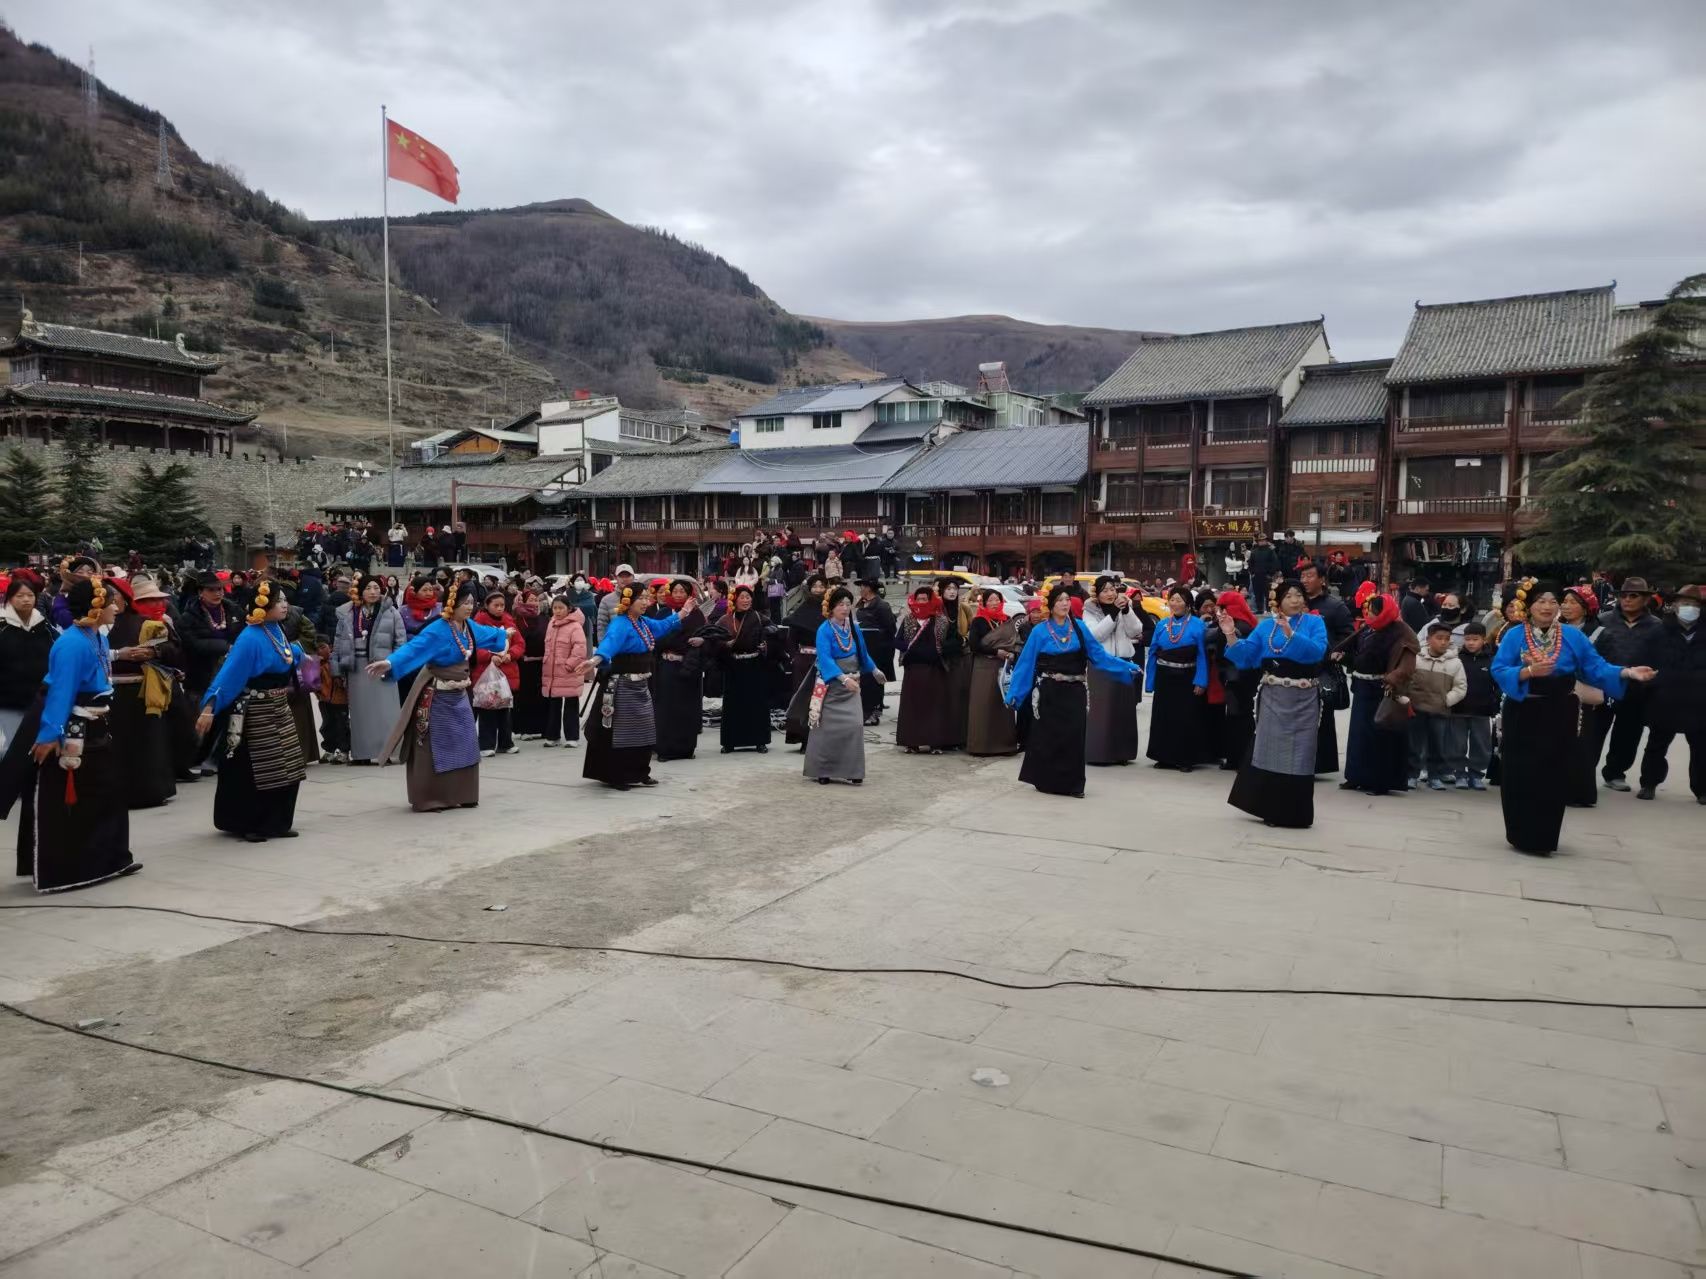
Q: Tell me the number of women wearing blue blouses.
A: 9